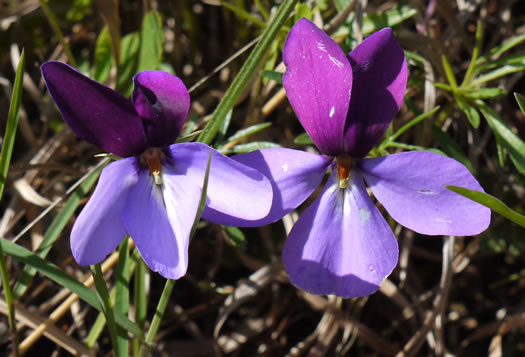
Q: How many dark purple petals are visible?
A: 4